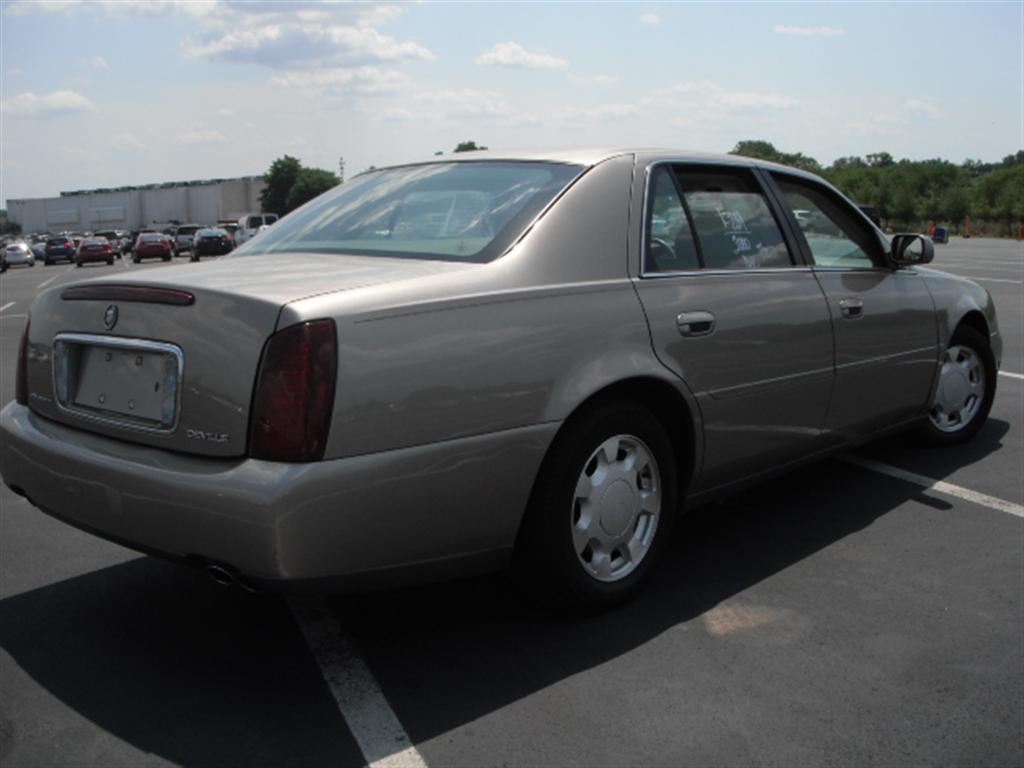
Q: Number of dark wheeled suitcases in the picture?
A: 0